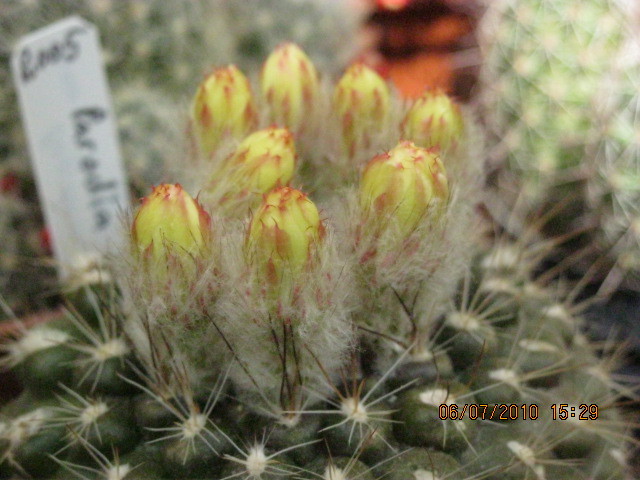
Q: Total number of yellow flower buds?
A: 8